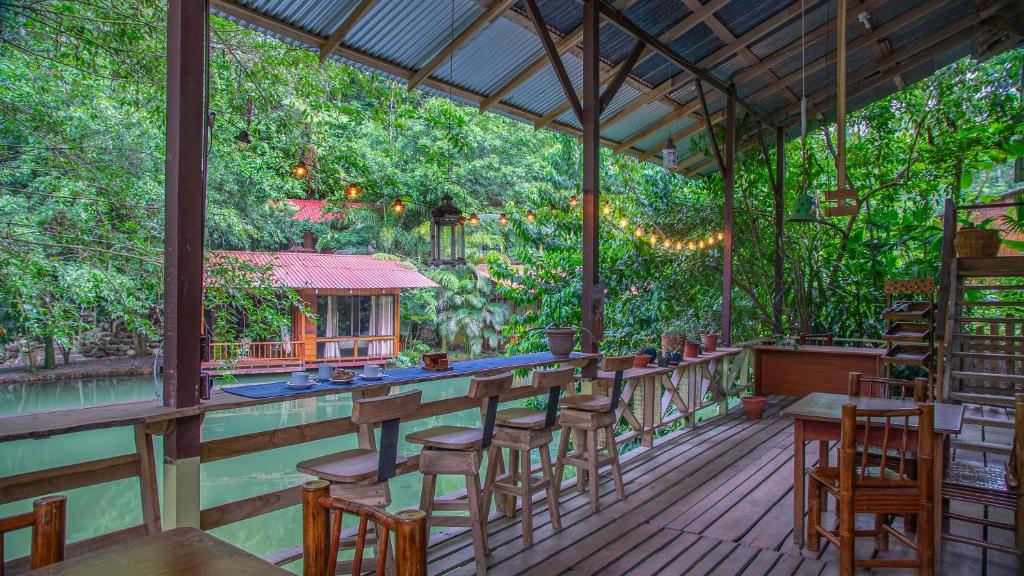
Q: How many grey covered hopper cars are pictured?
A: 0